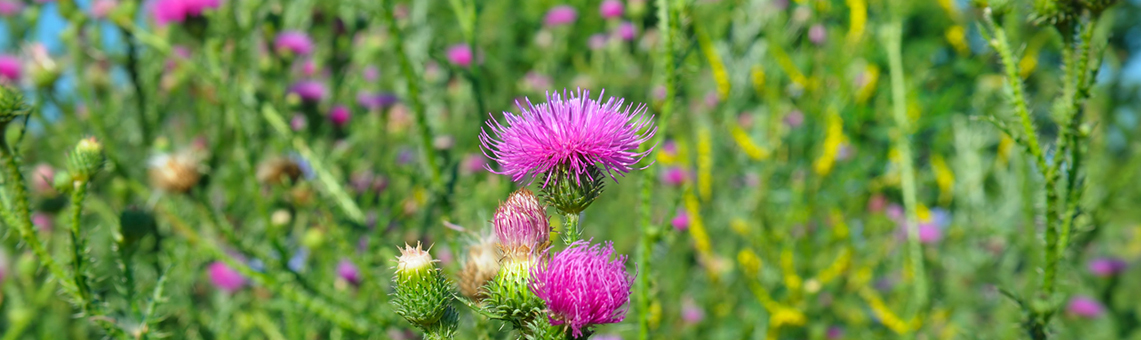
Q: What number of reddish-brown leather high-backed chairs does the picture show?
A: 0